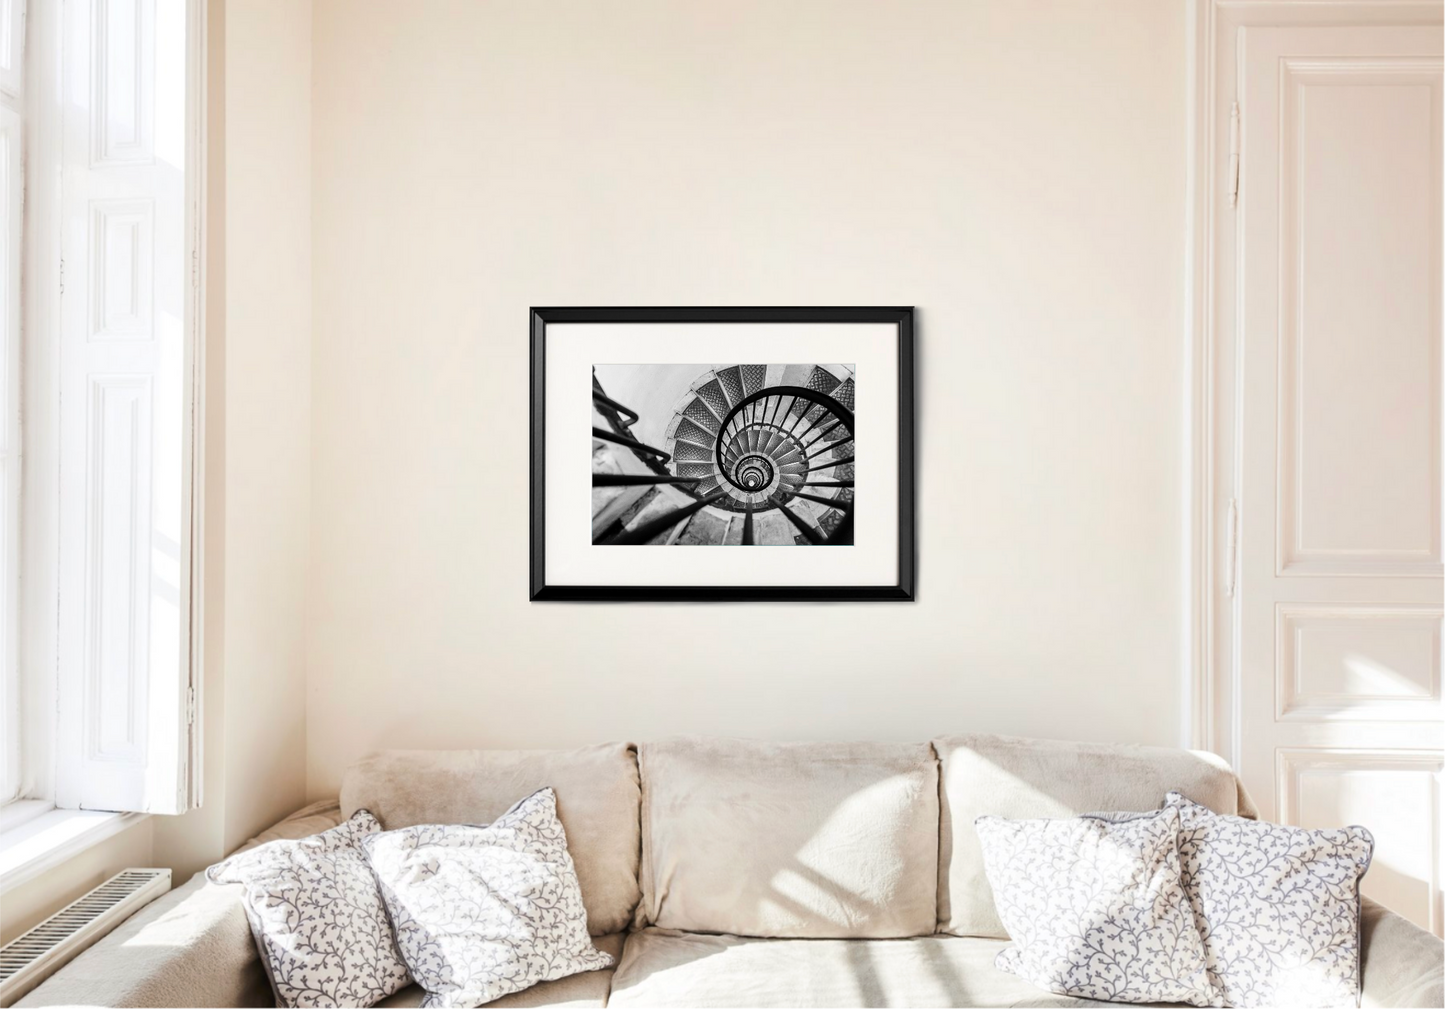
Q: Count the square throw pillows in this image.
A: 4